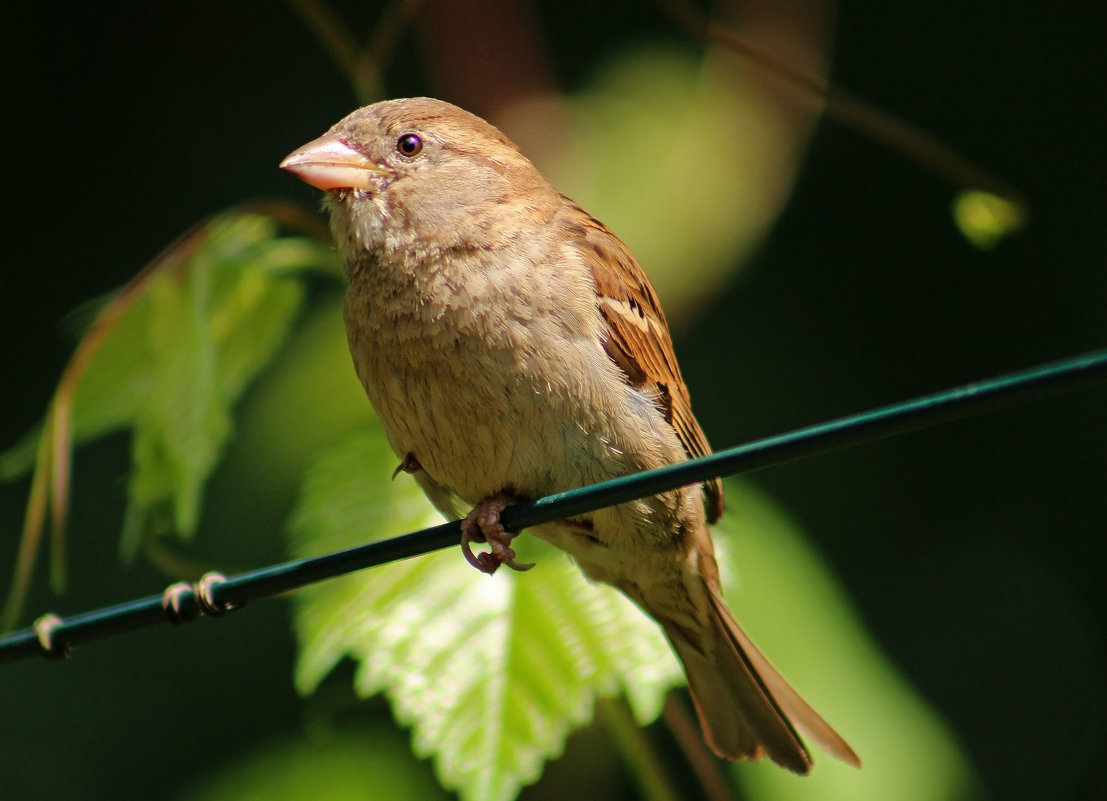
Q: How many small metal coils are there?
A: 3